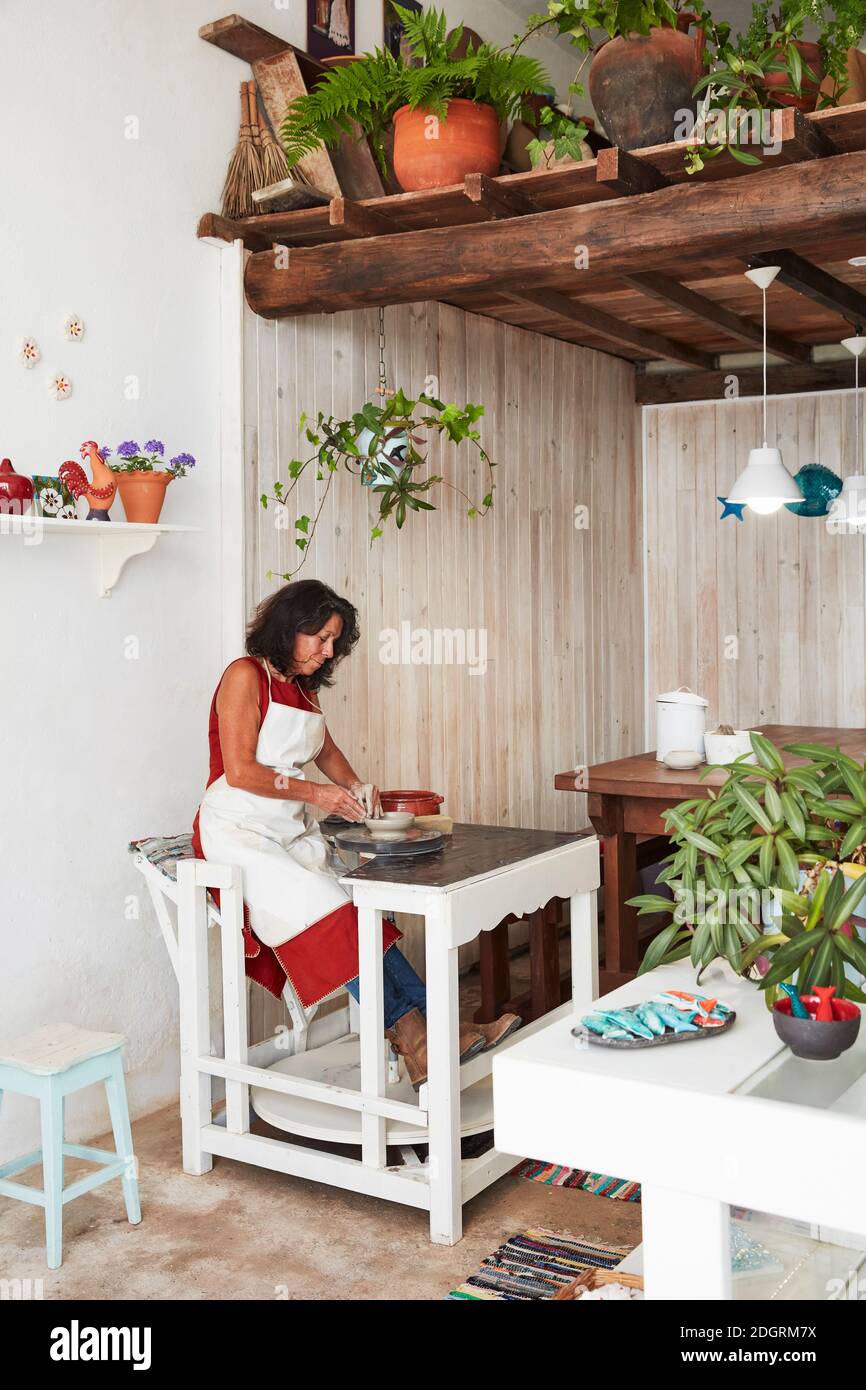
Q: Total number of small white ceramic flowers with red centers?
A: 3